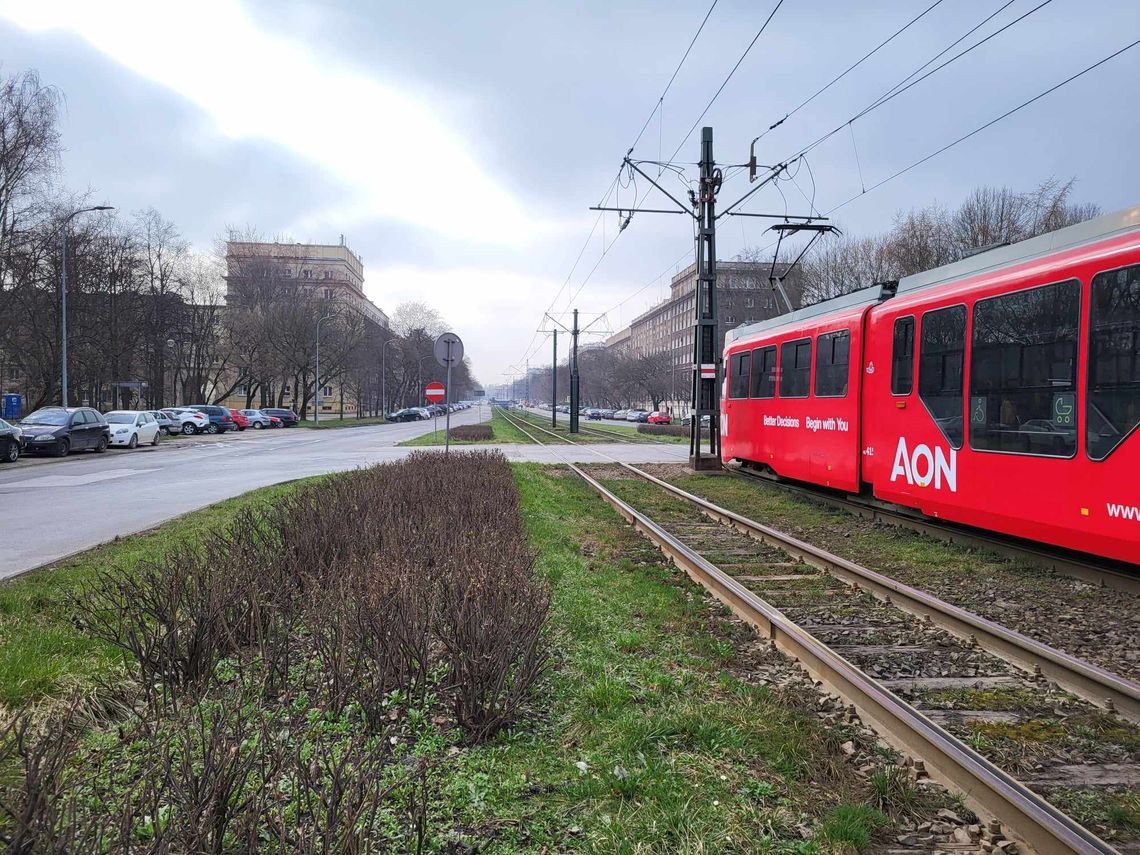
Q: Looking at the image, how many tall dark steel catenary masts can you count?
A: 3